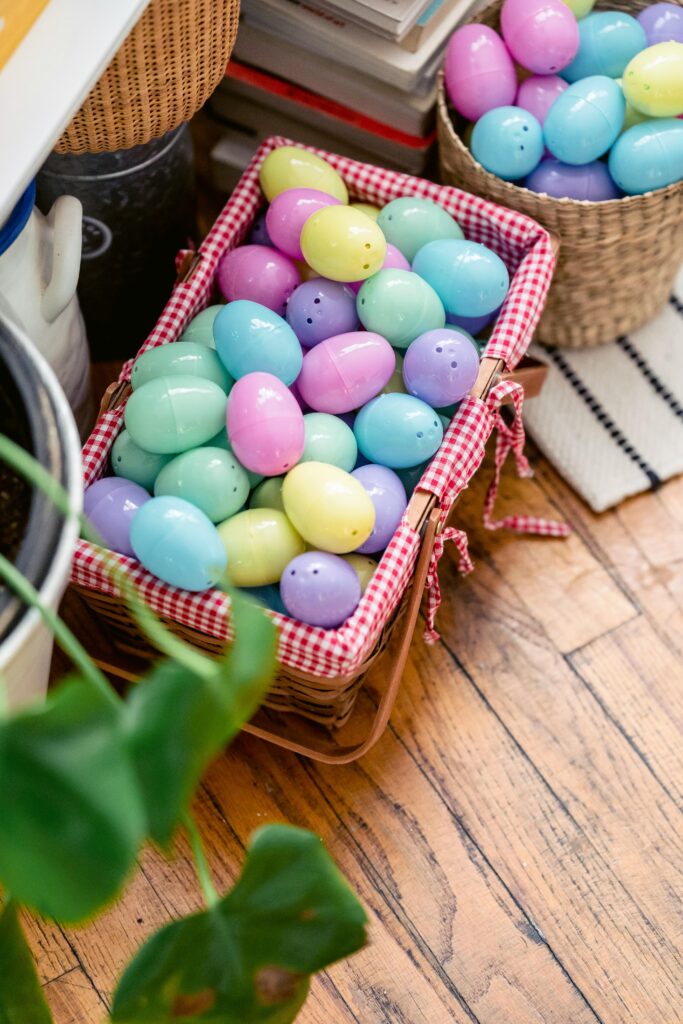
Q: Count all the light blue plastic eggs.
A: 8